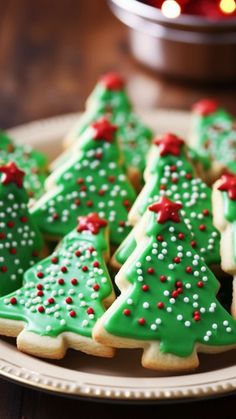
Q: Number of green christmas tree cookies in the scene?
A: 9